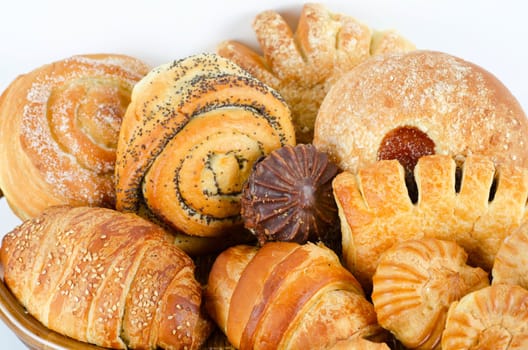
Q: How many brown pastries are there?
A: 1